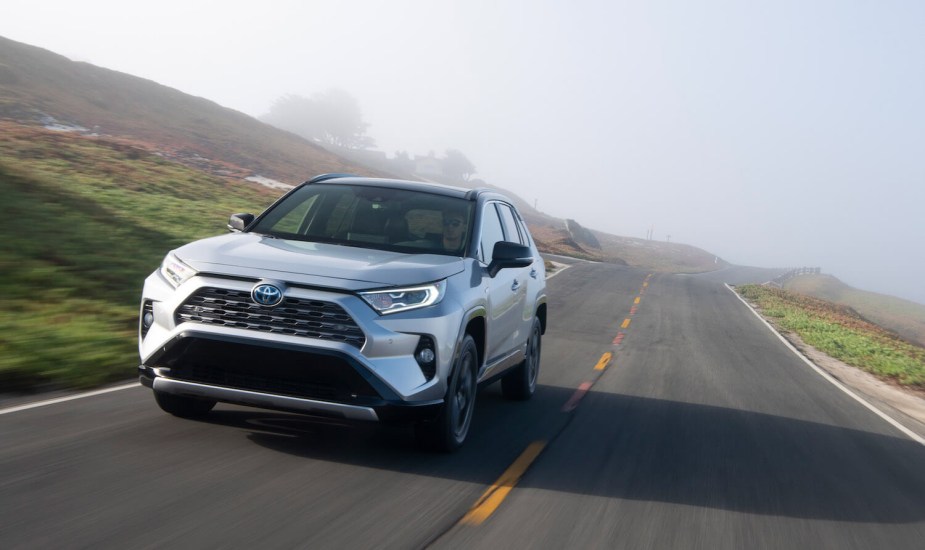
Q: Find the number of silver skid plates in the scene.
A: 1